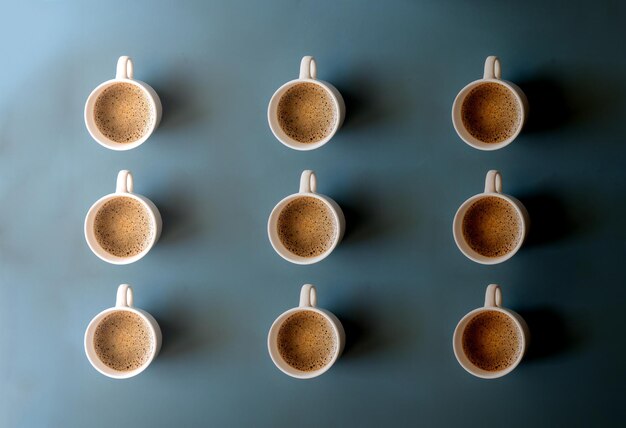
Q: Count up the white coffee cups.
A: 9